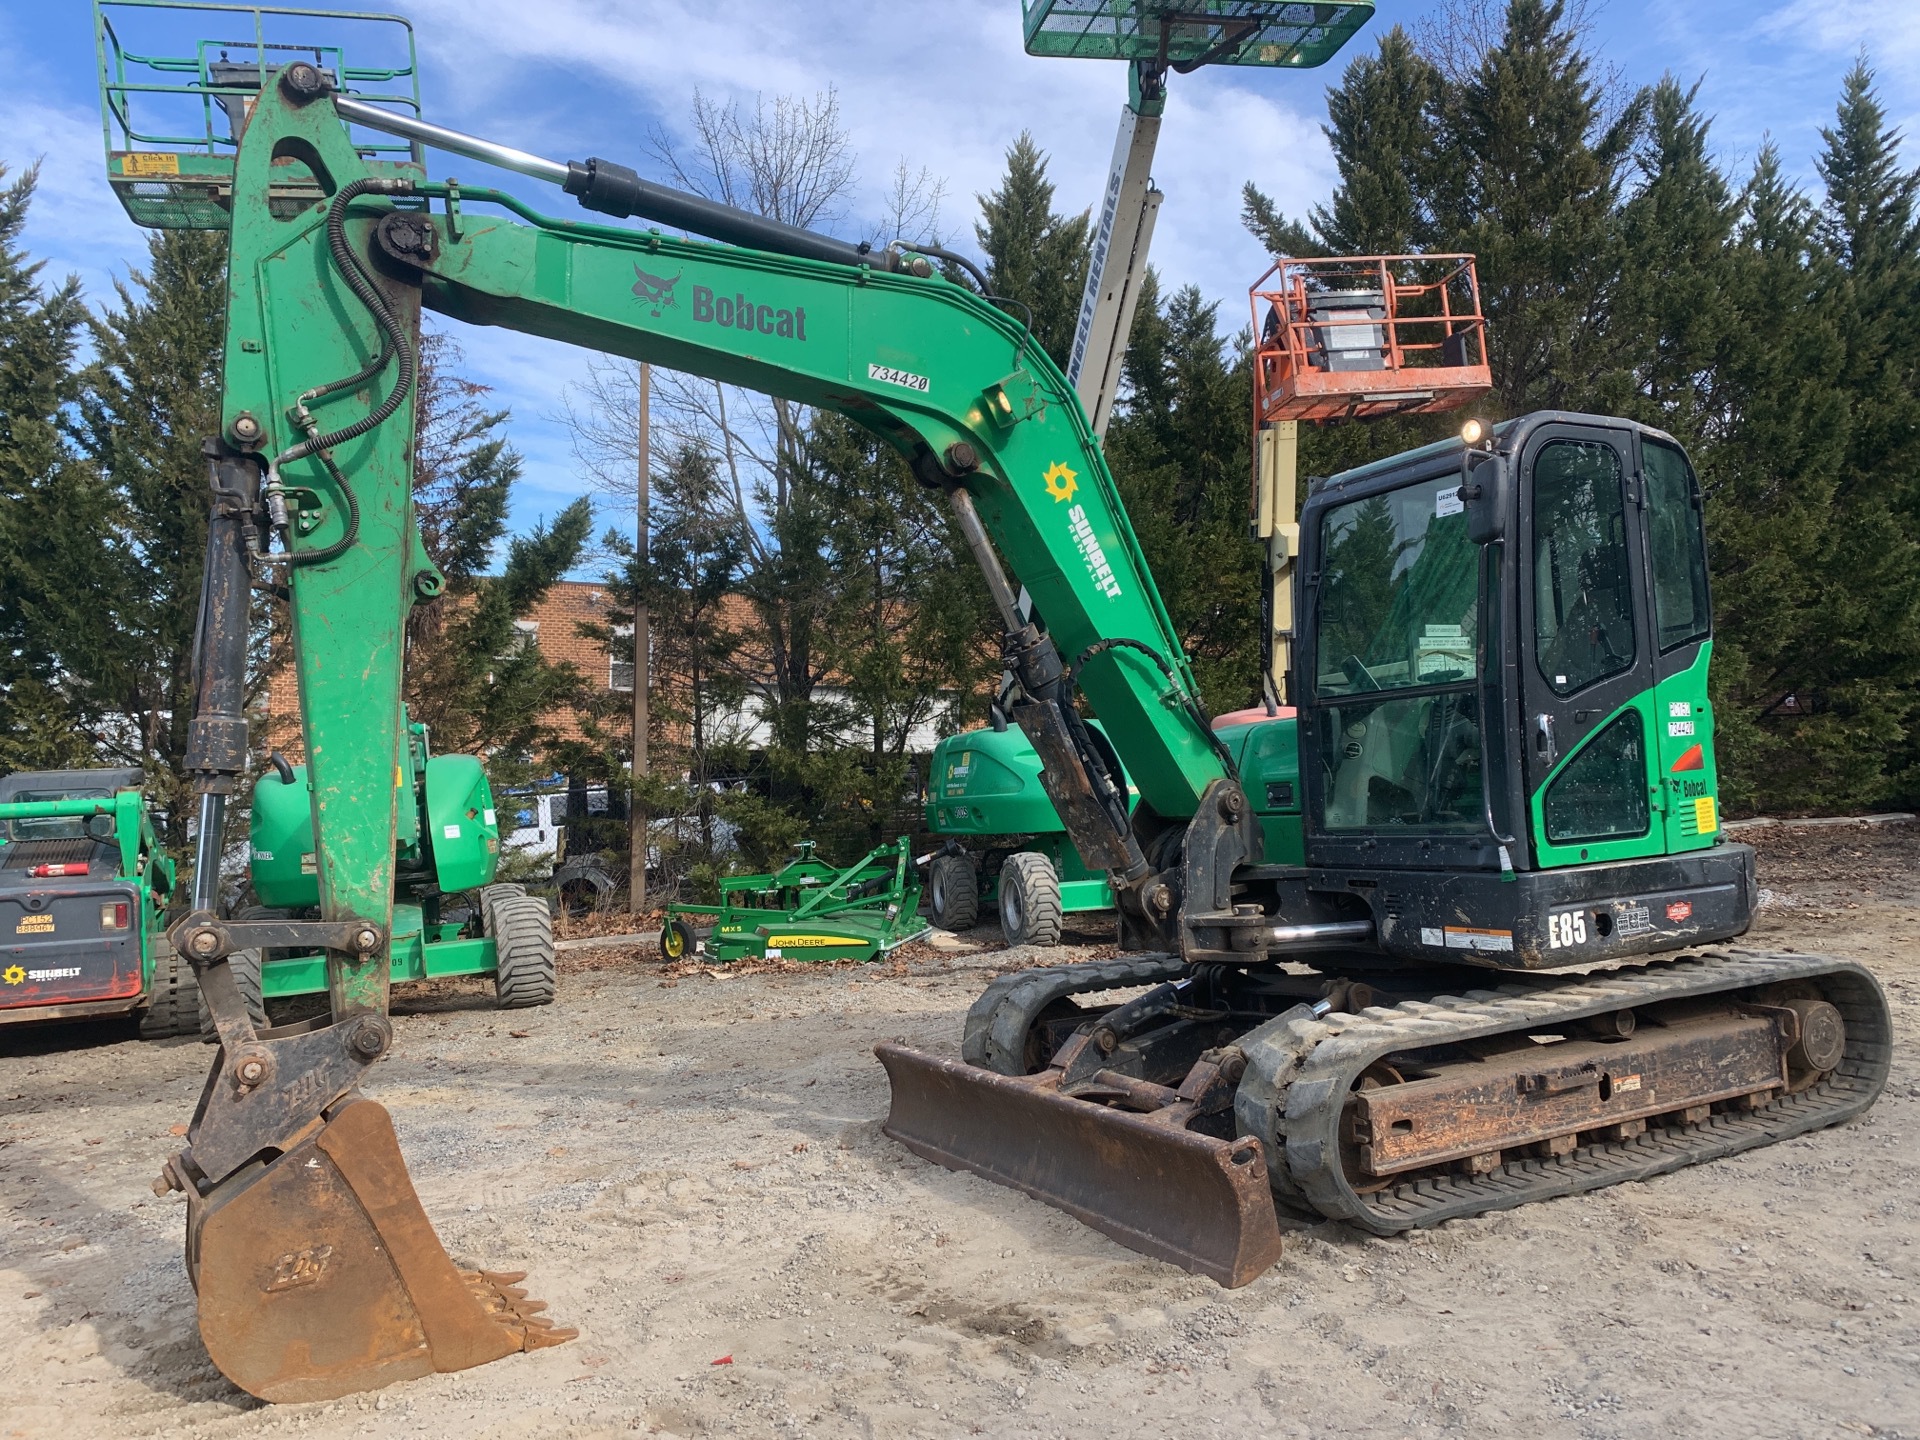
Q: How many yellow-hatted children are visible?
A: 0